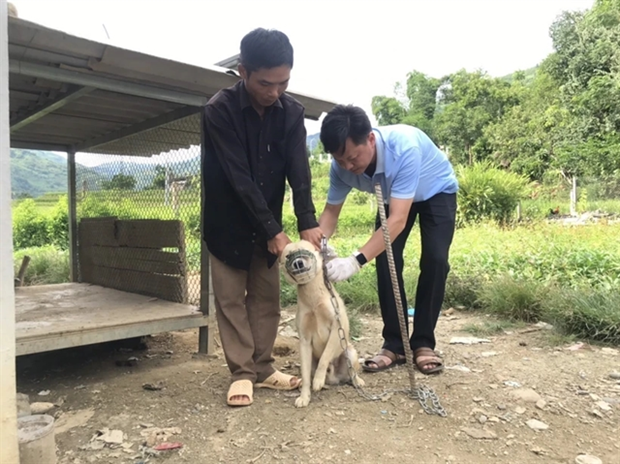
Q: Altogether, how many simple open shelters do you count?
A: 1